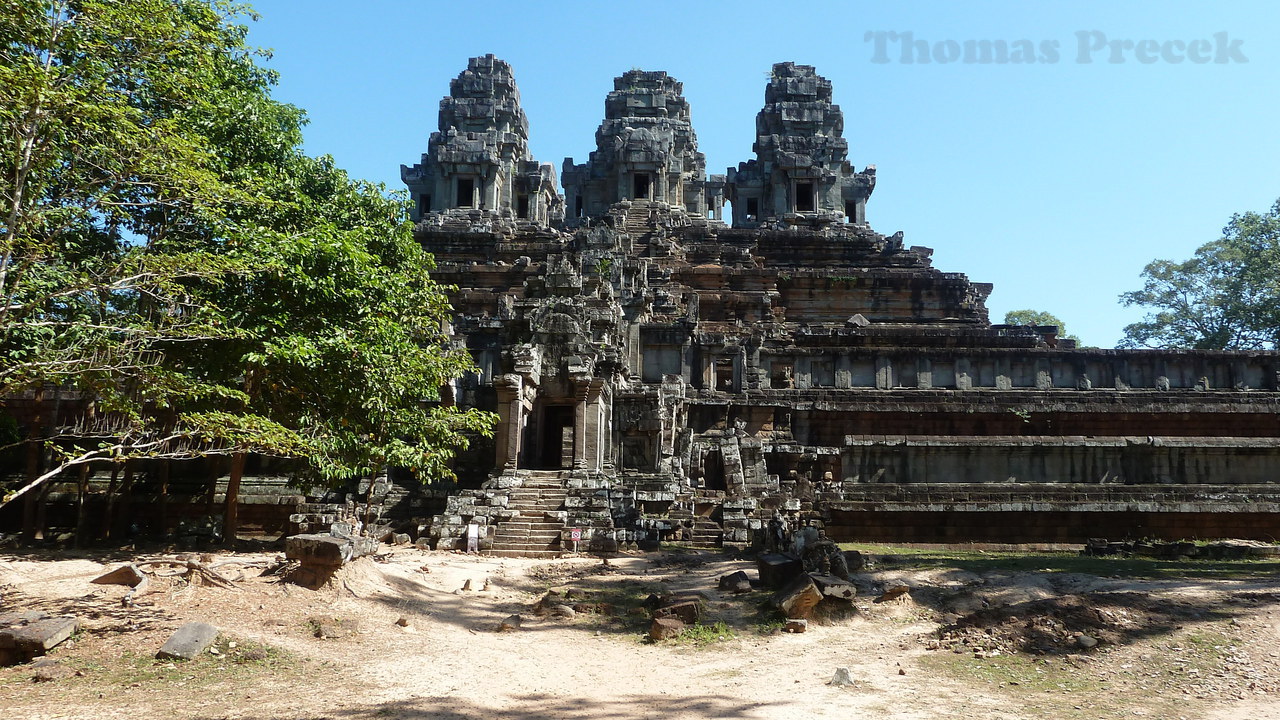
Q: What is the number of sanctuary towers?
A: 3